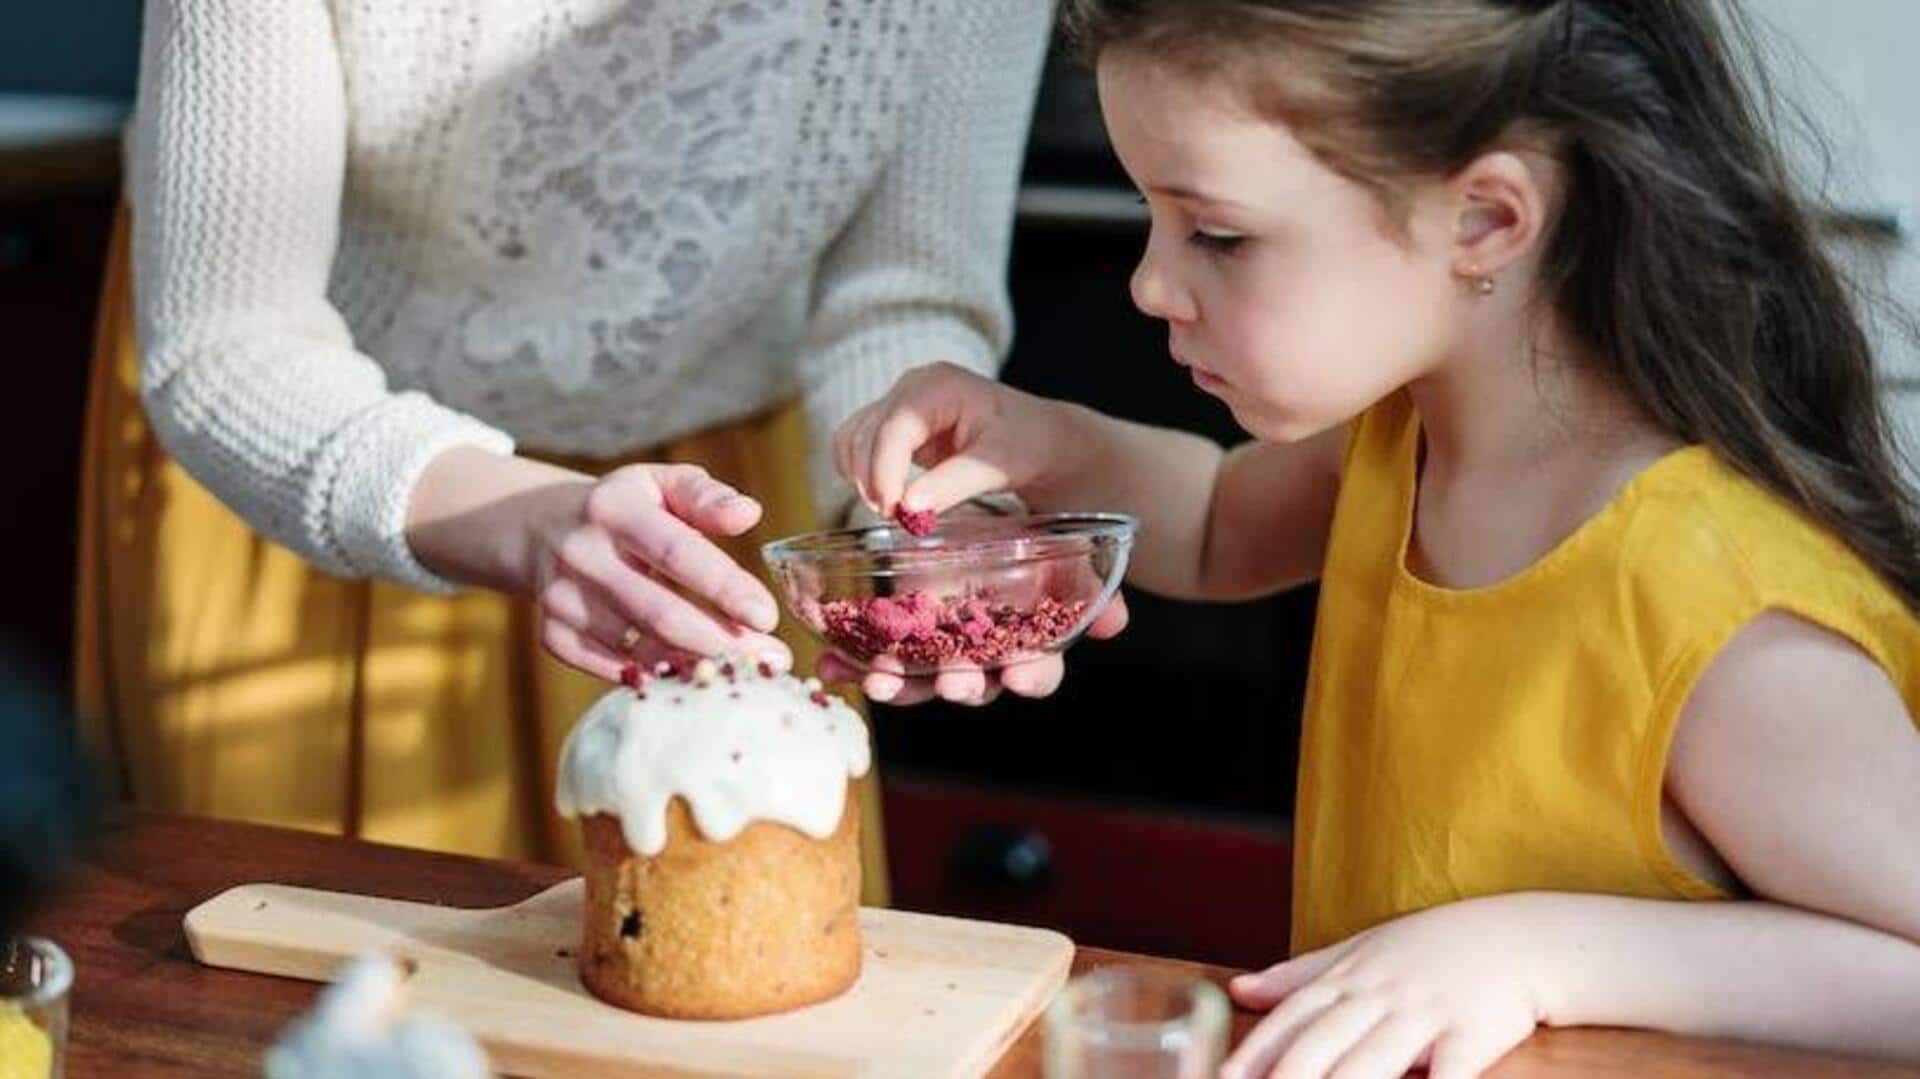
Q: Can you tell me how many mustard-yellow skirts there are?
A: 1